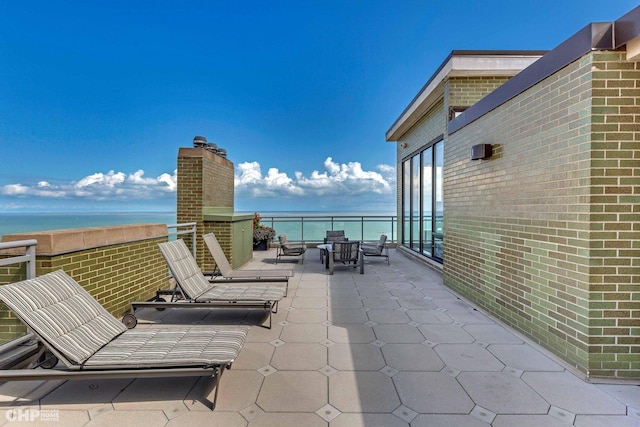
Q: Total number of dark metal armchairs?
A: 4